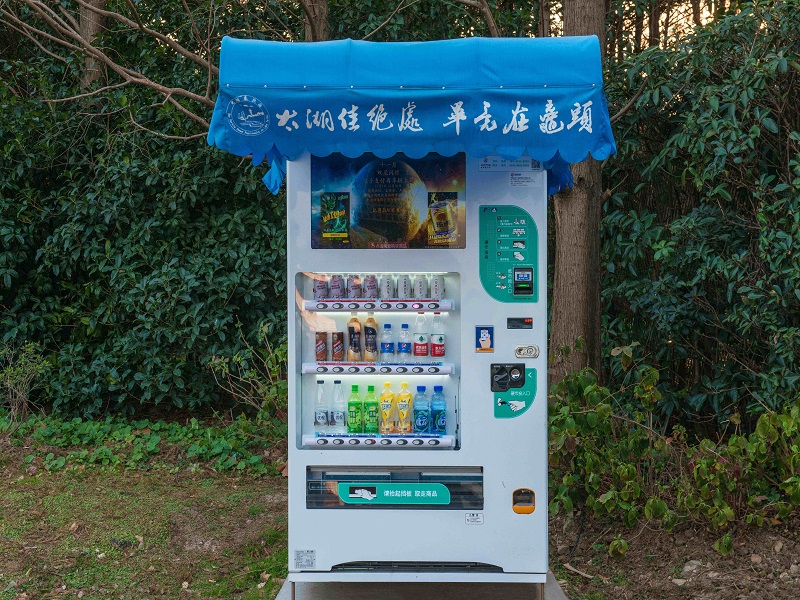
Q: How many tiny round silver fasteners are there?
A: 9